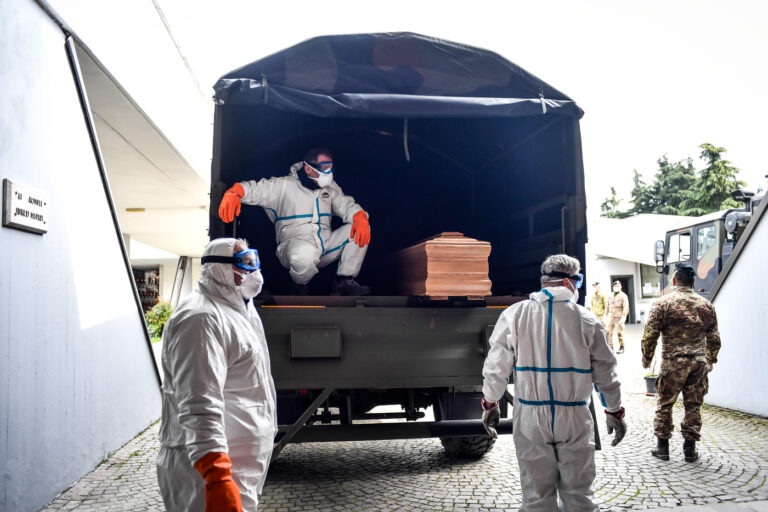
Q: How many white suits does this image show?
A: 3